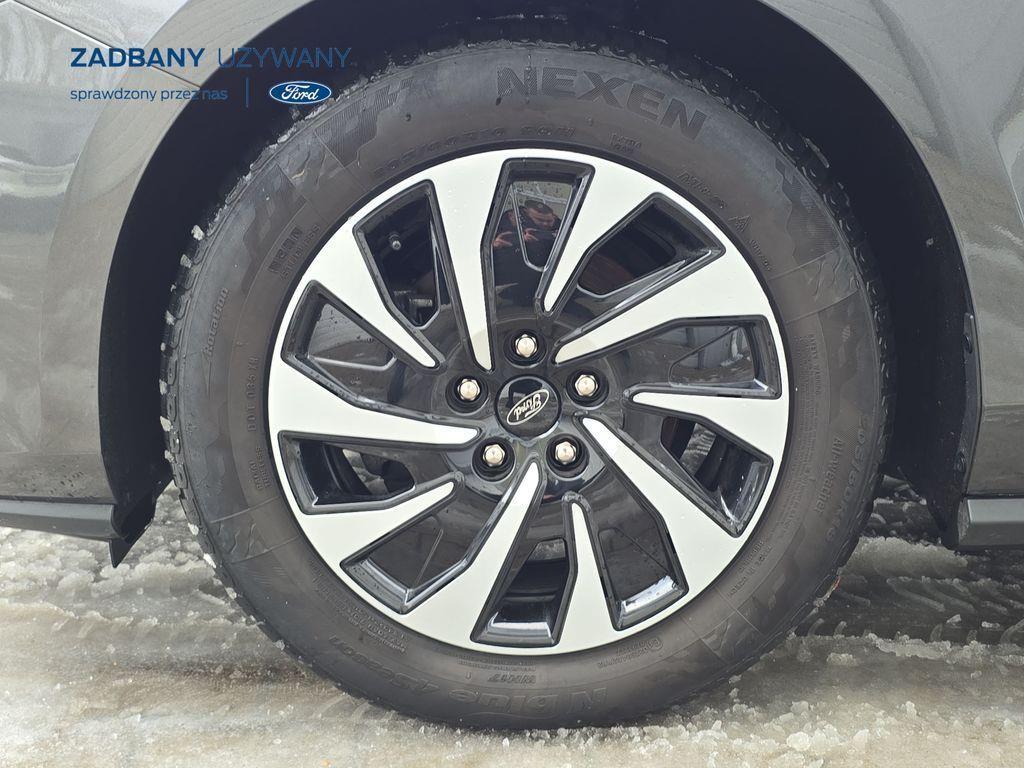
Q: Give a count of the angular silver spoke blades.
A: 10